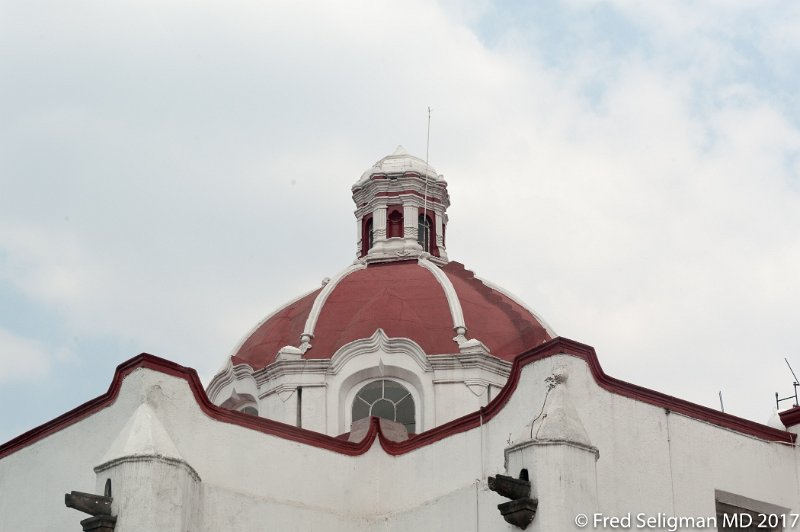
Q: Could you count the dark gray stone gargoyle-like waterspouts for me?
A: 2